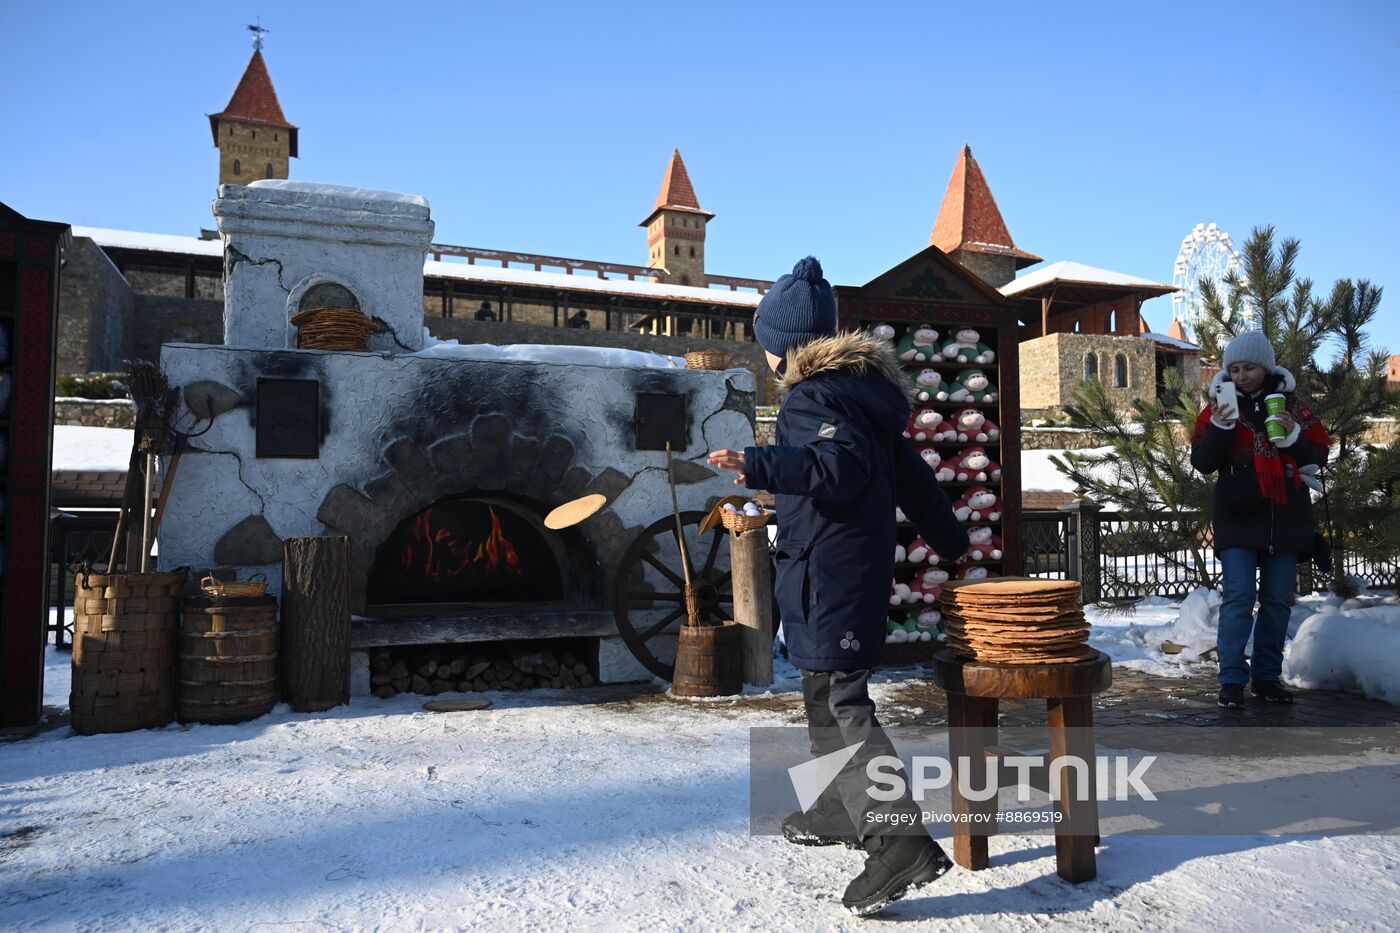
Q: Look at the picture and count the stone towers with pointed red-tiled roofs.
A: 3